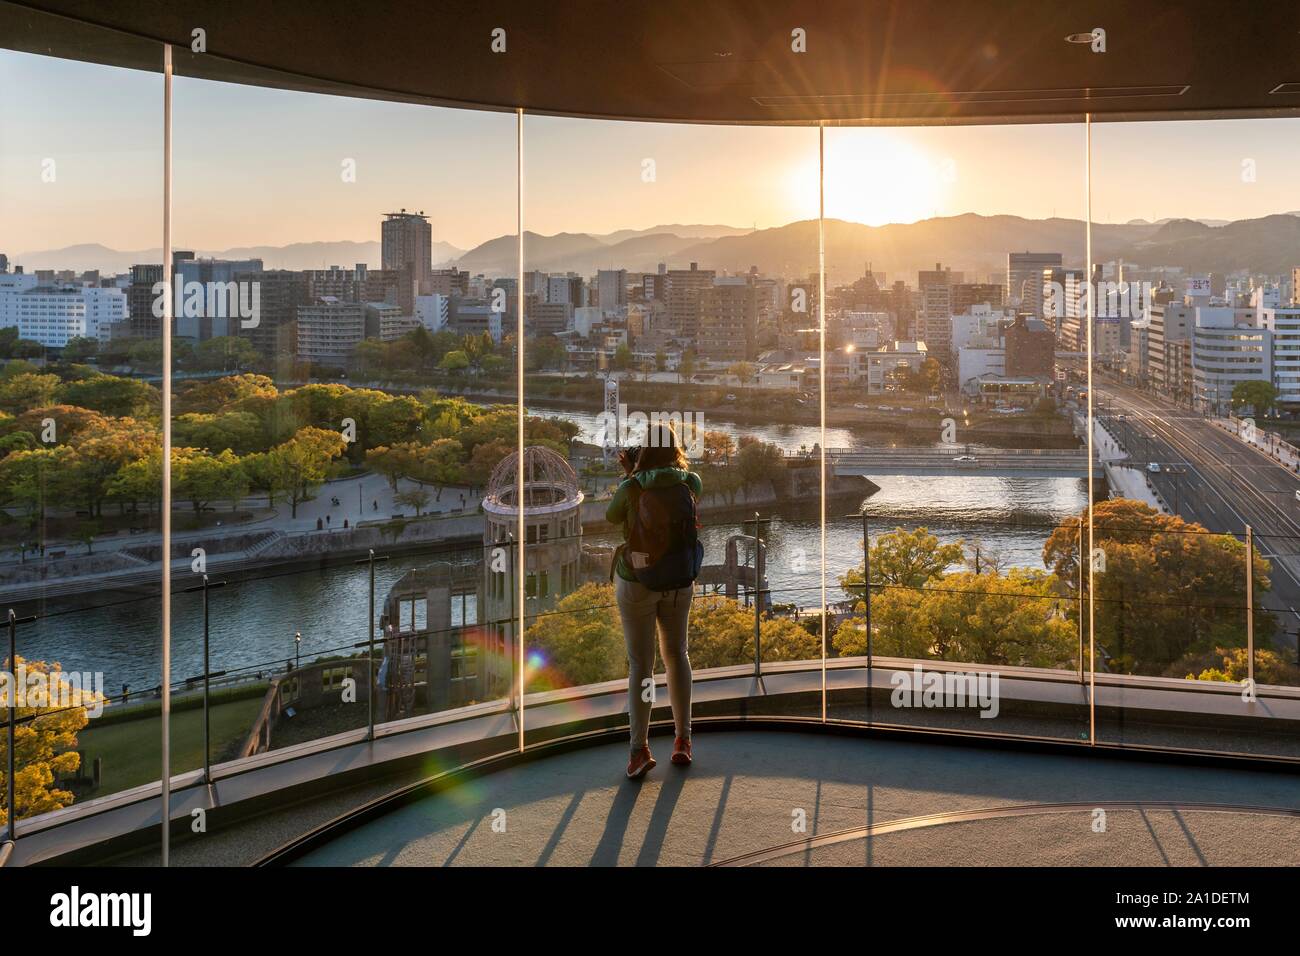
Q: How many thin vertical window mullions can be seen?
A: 4